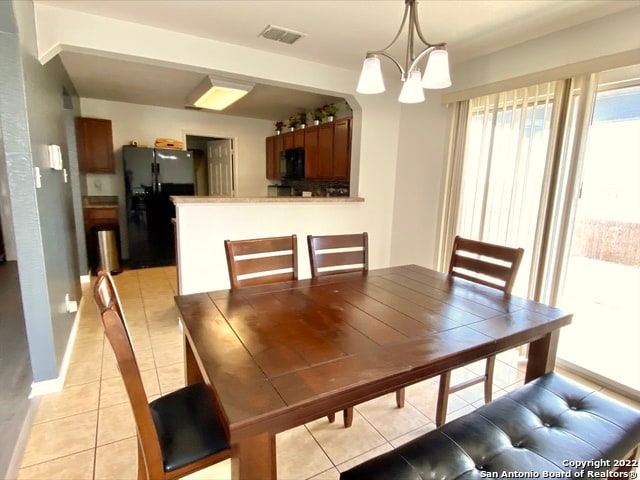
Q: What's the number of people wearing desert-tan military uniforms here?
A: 0